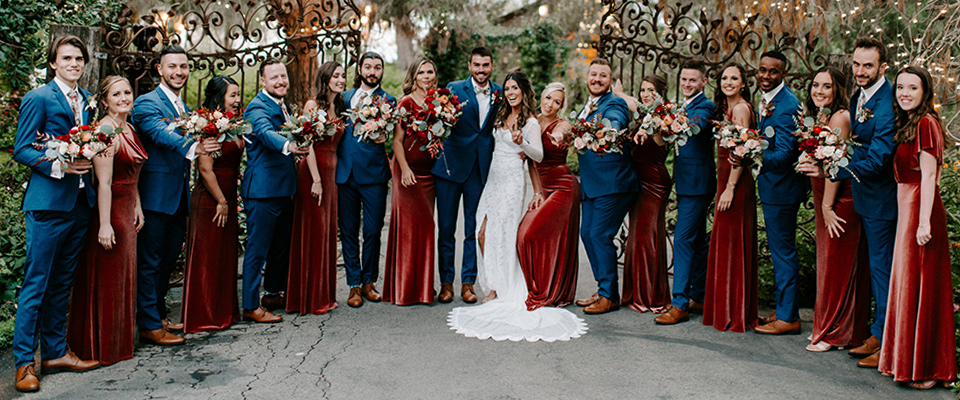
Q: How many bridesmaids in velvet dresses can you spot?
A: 9